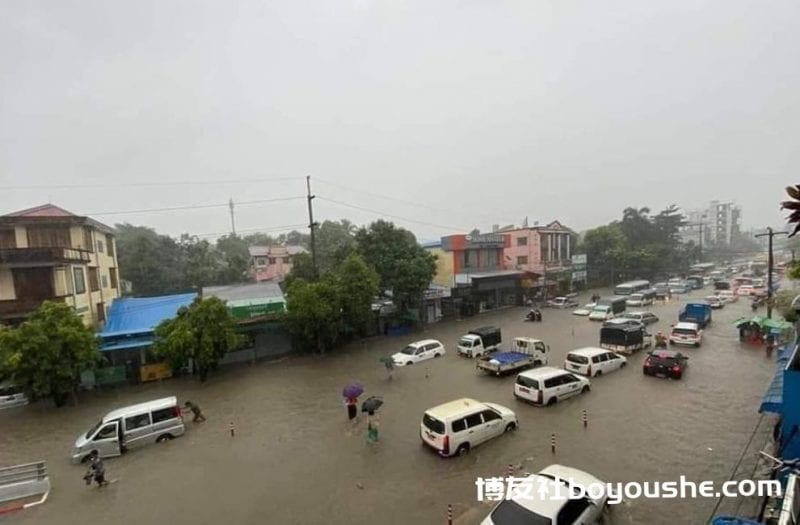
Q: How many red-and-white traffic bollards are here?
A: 5